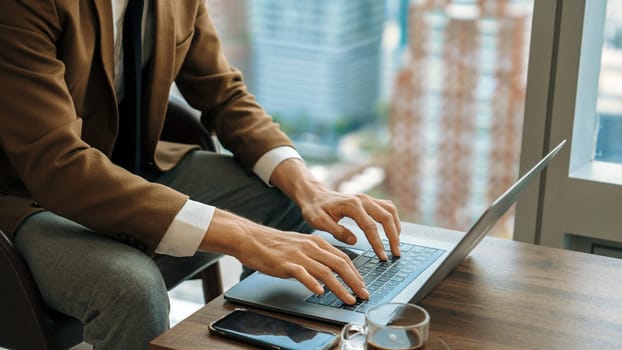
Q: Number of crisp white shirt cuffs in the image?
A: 2